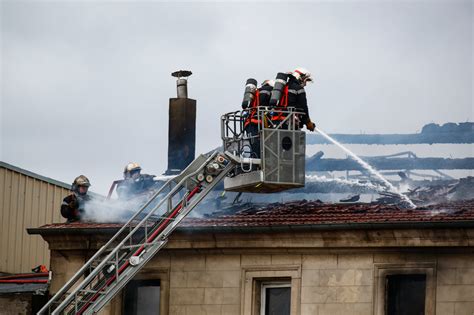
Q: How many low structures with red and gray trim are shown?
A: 1